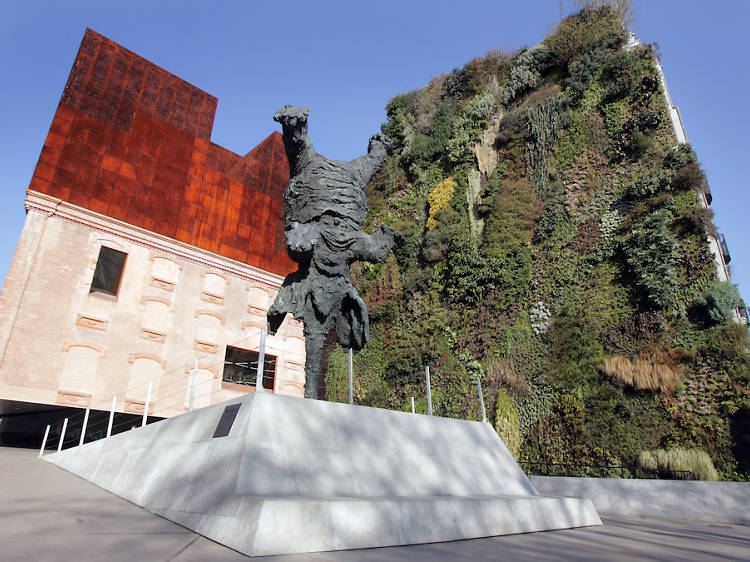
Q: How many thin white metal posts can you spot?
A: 11